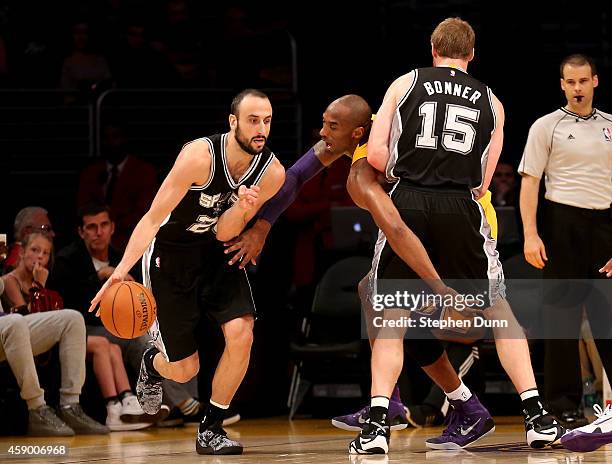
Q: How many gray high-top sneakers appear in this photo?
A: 2